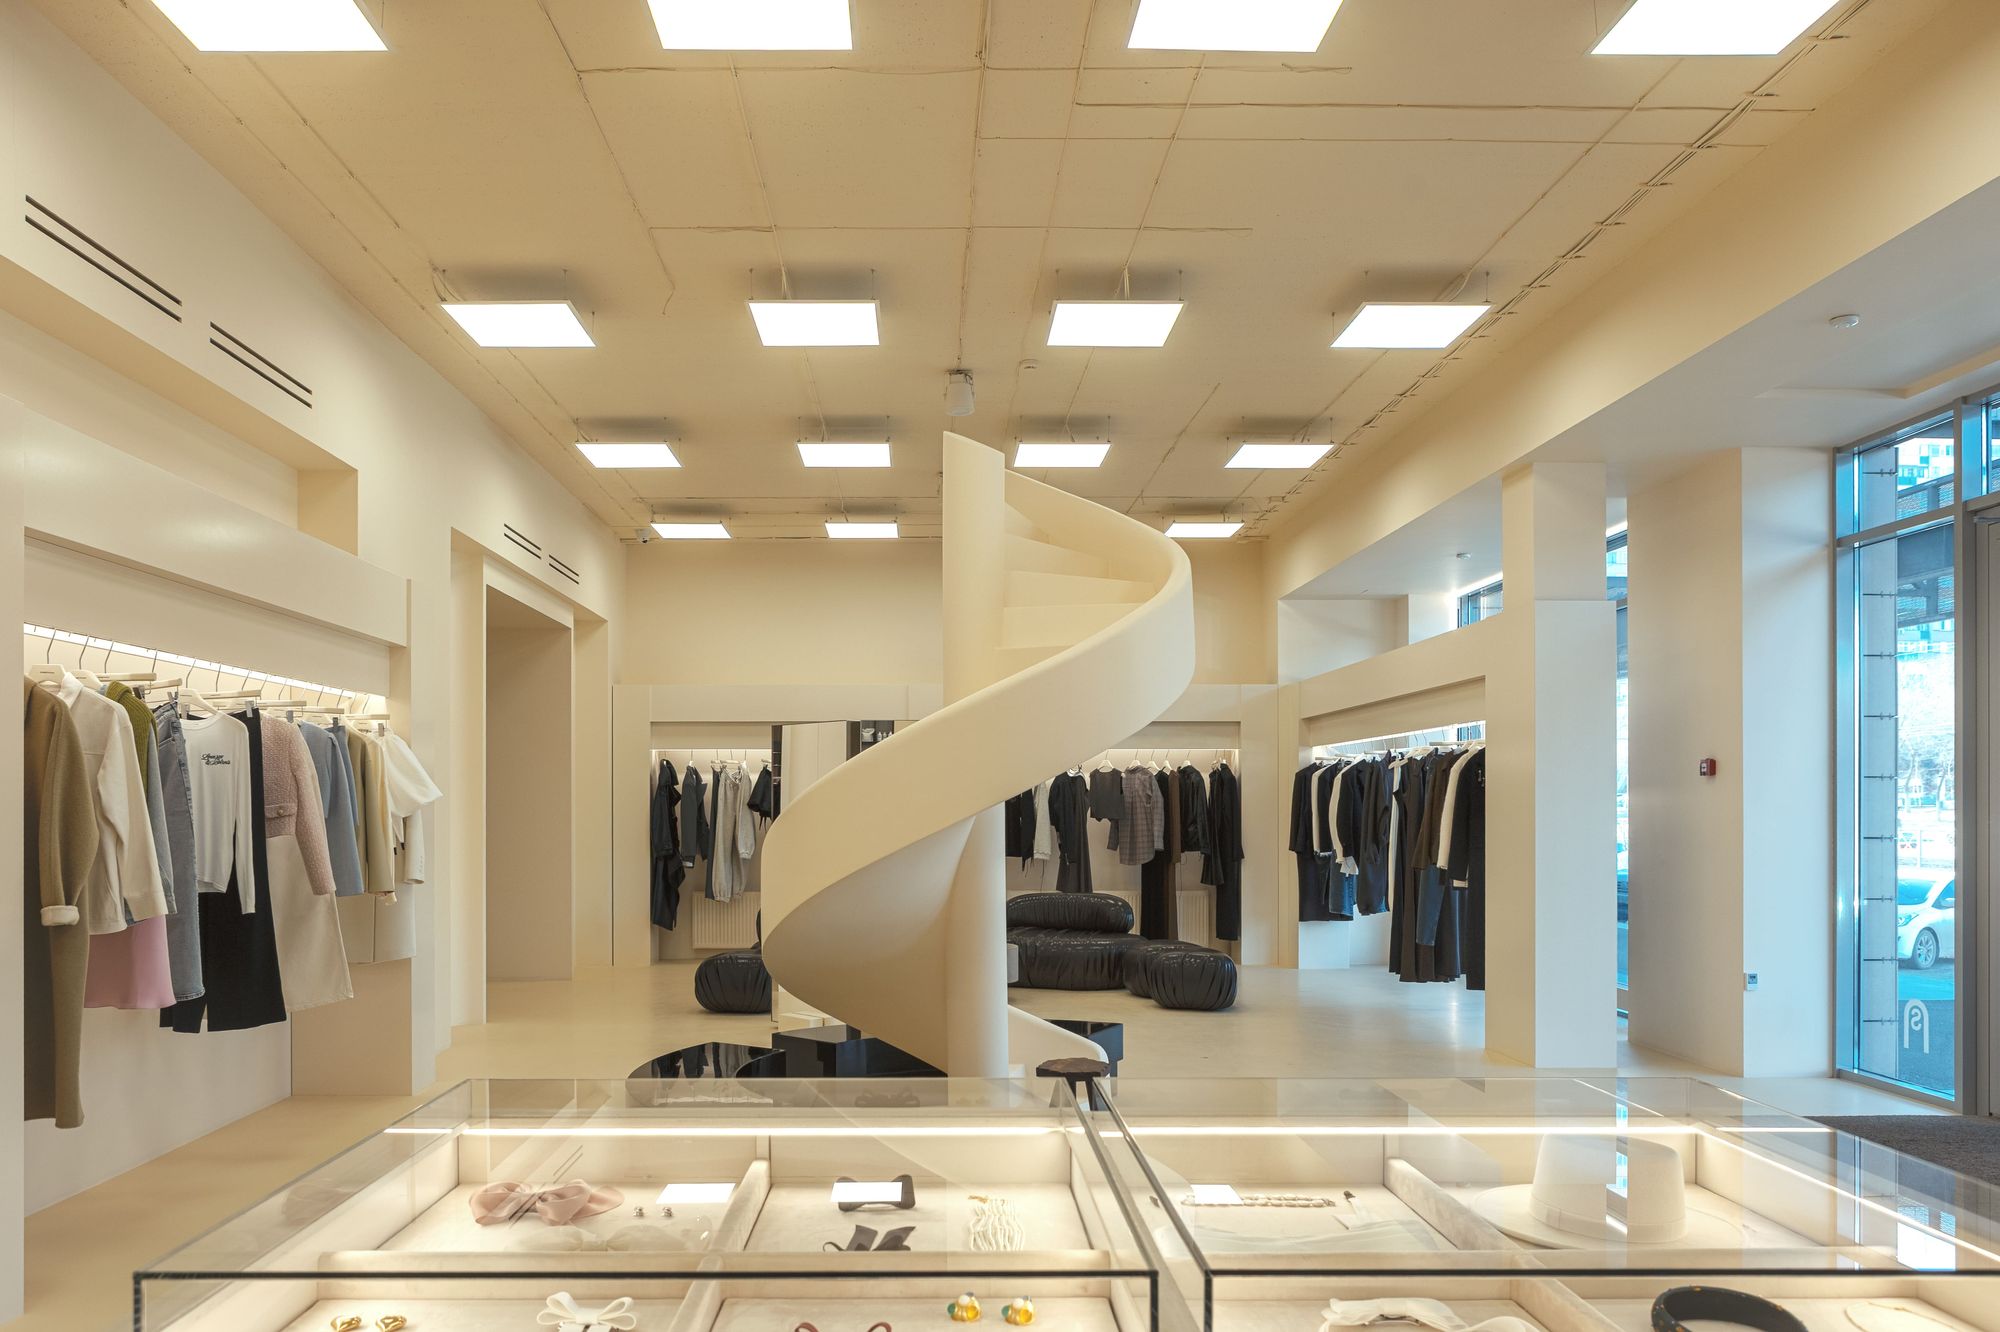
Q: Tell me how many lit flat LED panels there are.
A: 15